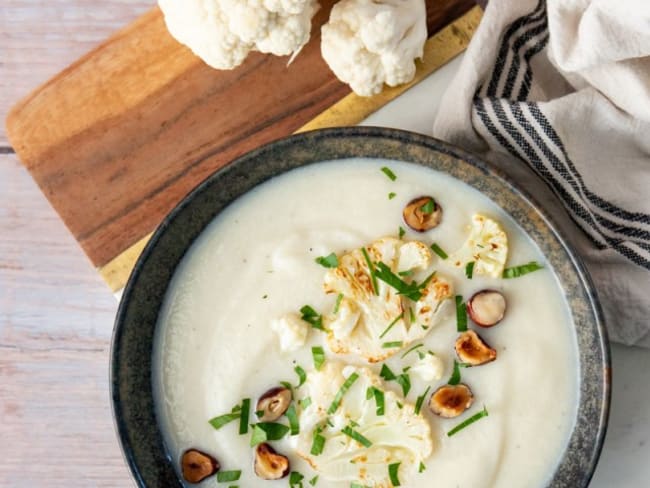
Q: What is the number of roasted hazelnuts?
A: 7